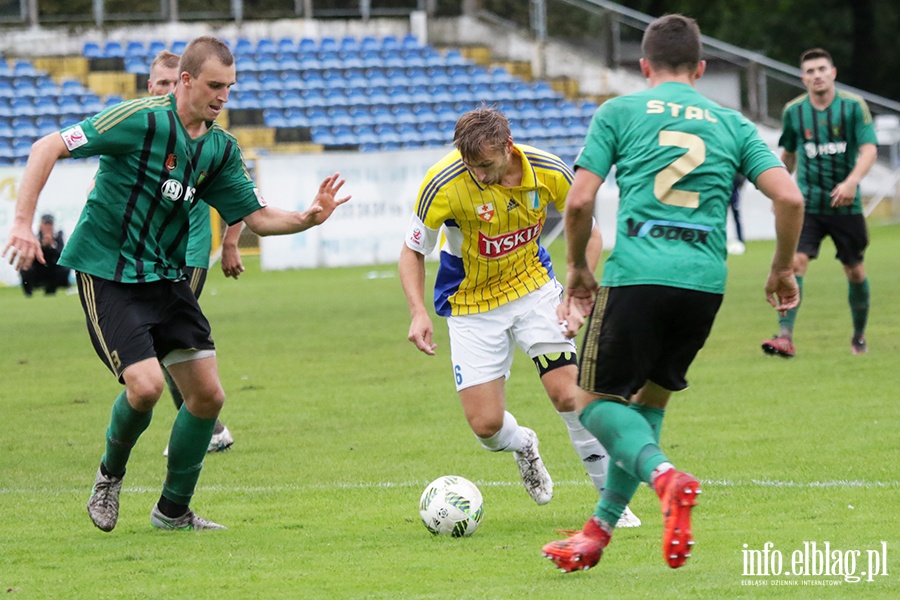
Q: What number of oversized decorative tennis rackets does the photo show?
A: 0